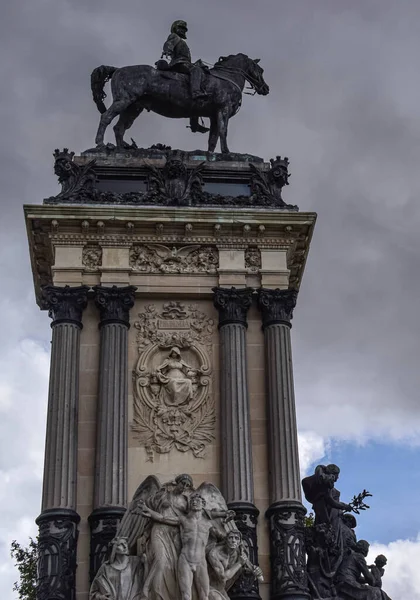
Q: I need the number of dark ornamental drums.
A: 4